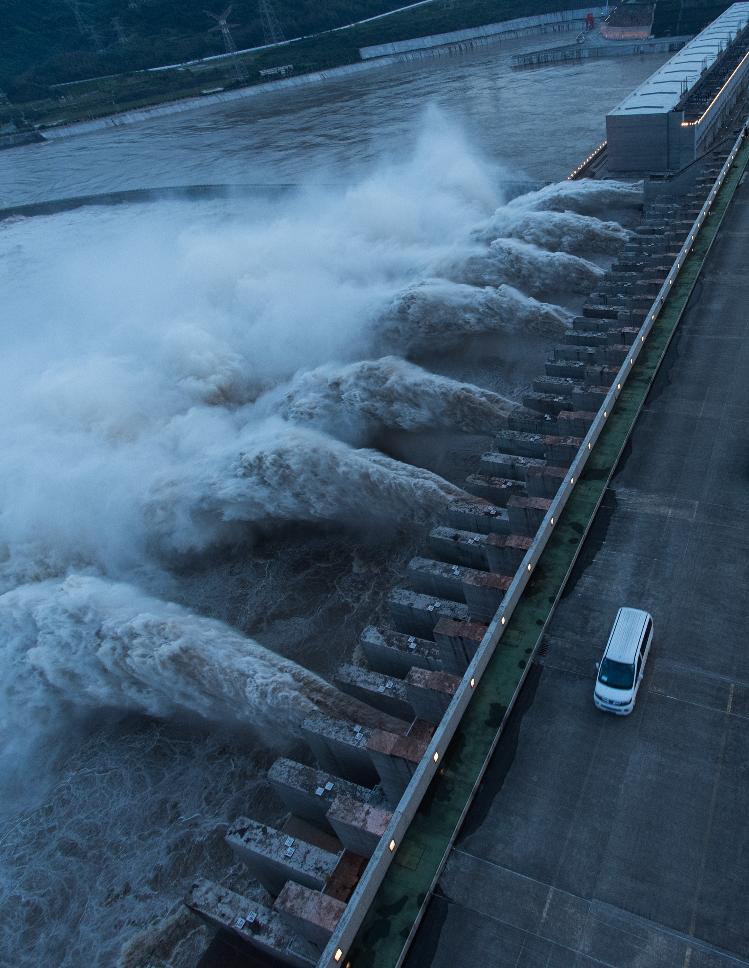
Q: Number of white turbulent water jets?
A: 7